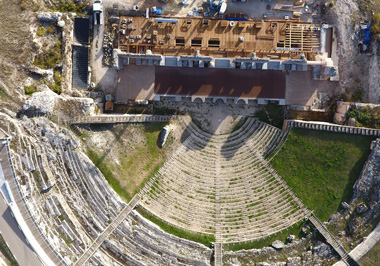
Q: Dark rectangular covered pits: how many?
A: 2